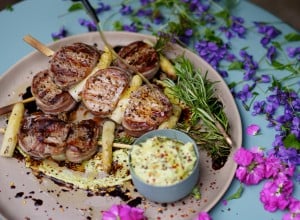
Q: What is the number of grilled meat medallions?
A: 7